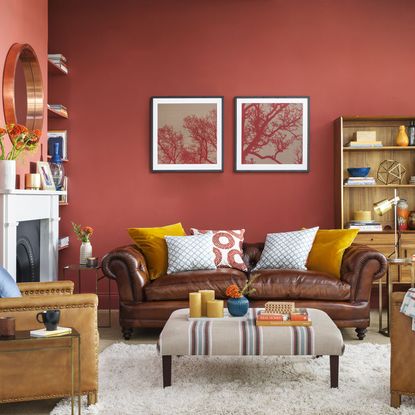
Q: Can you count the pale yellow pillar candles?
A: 3